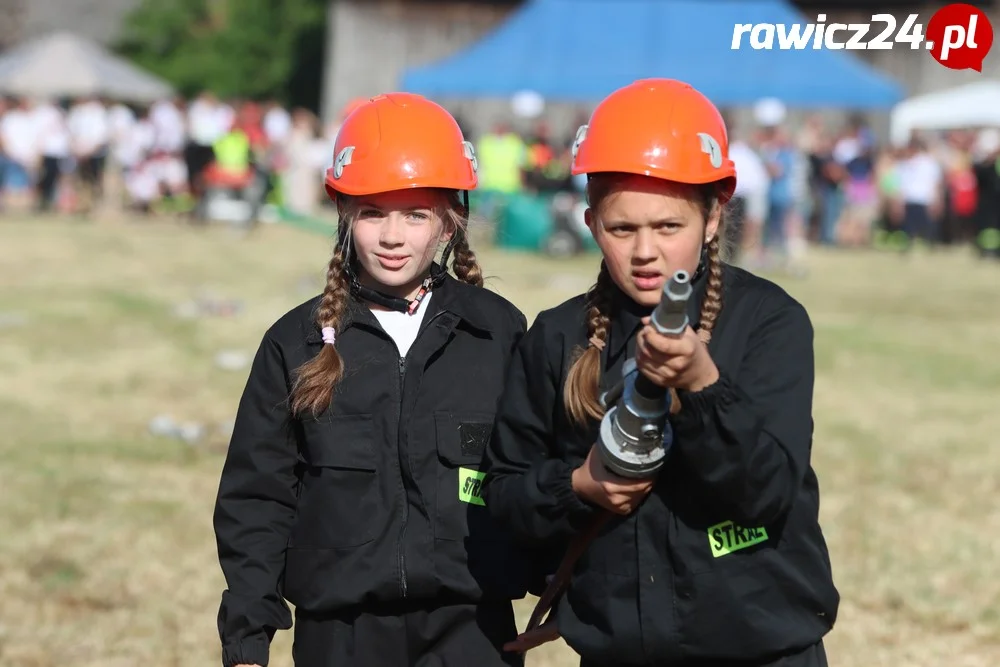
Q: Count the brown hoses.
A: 1